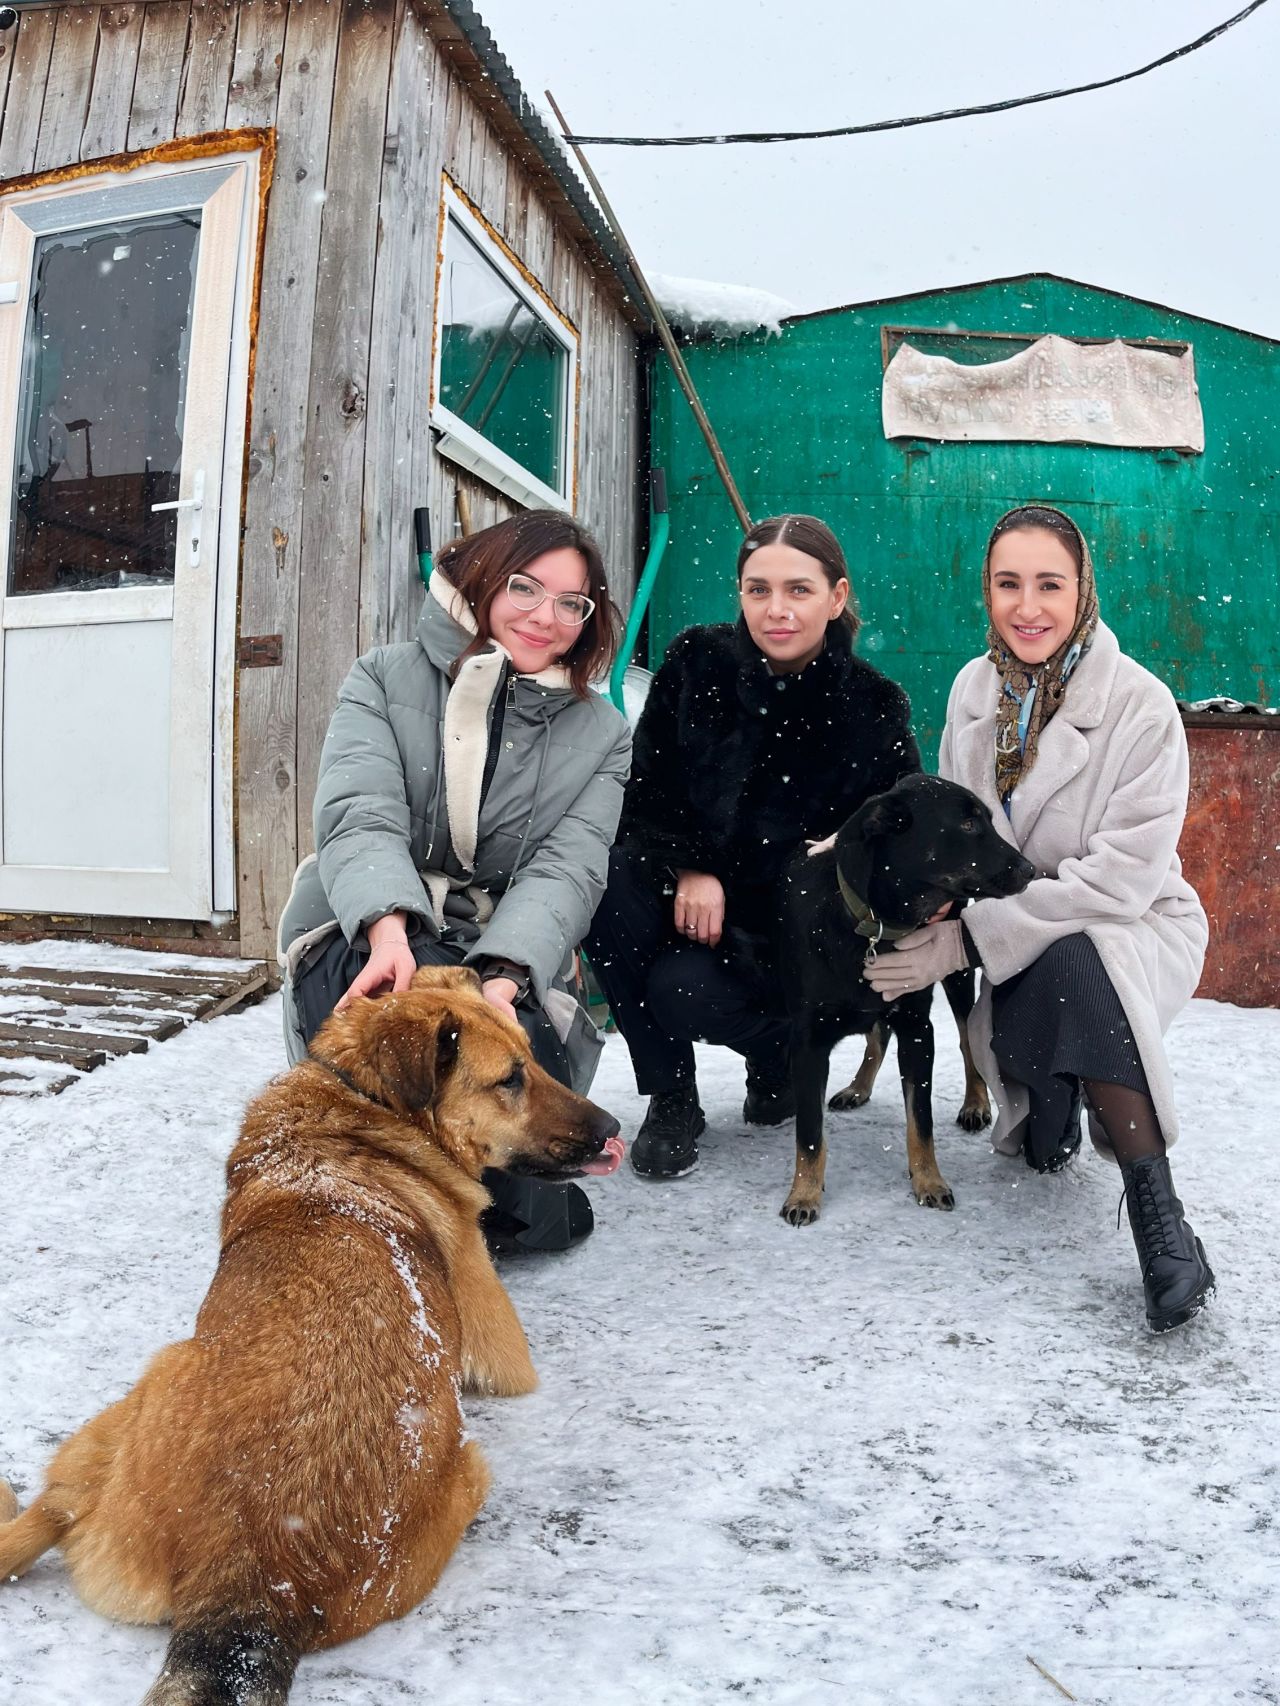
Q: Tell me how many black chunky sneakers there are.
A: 2